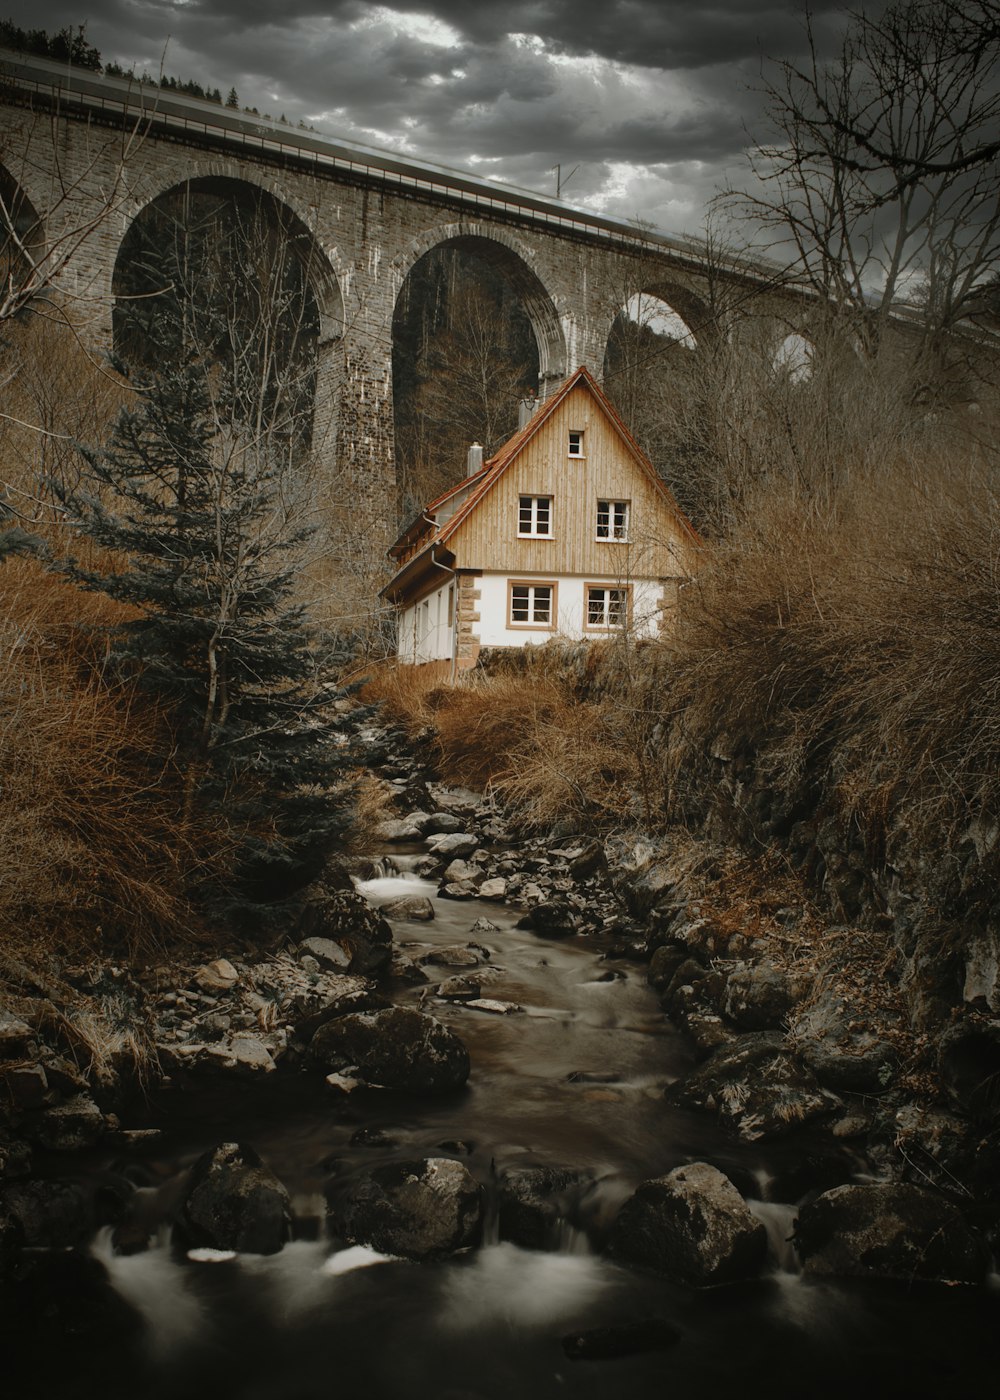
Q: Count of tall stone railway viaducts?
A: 1